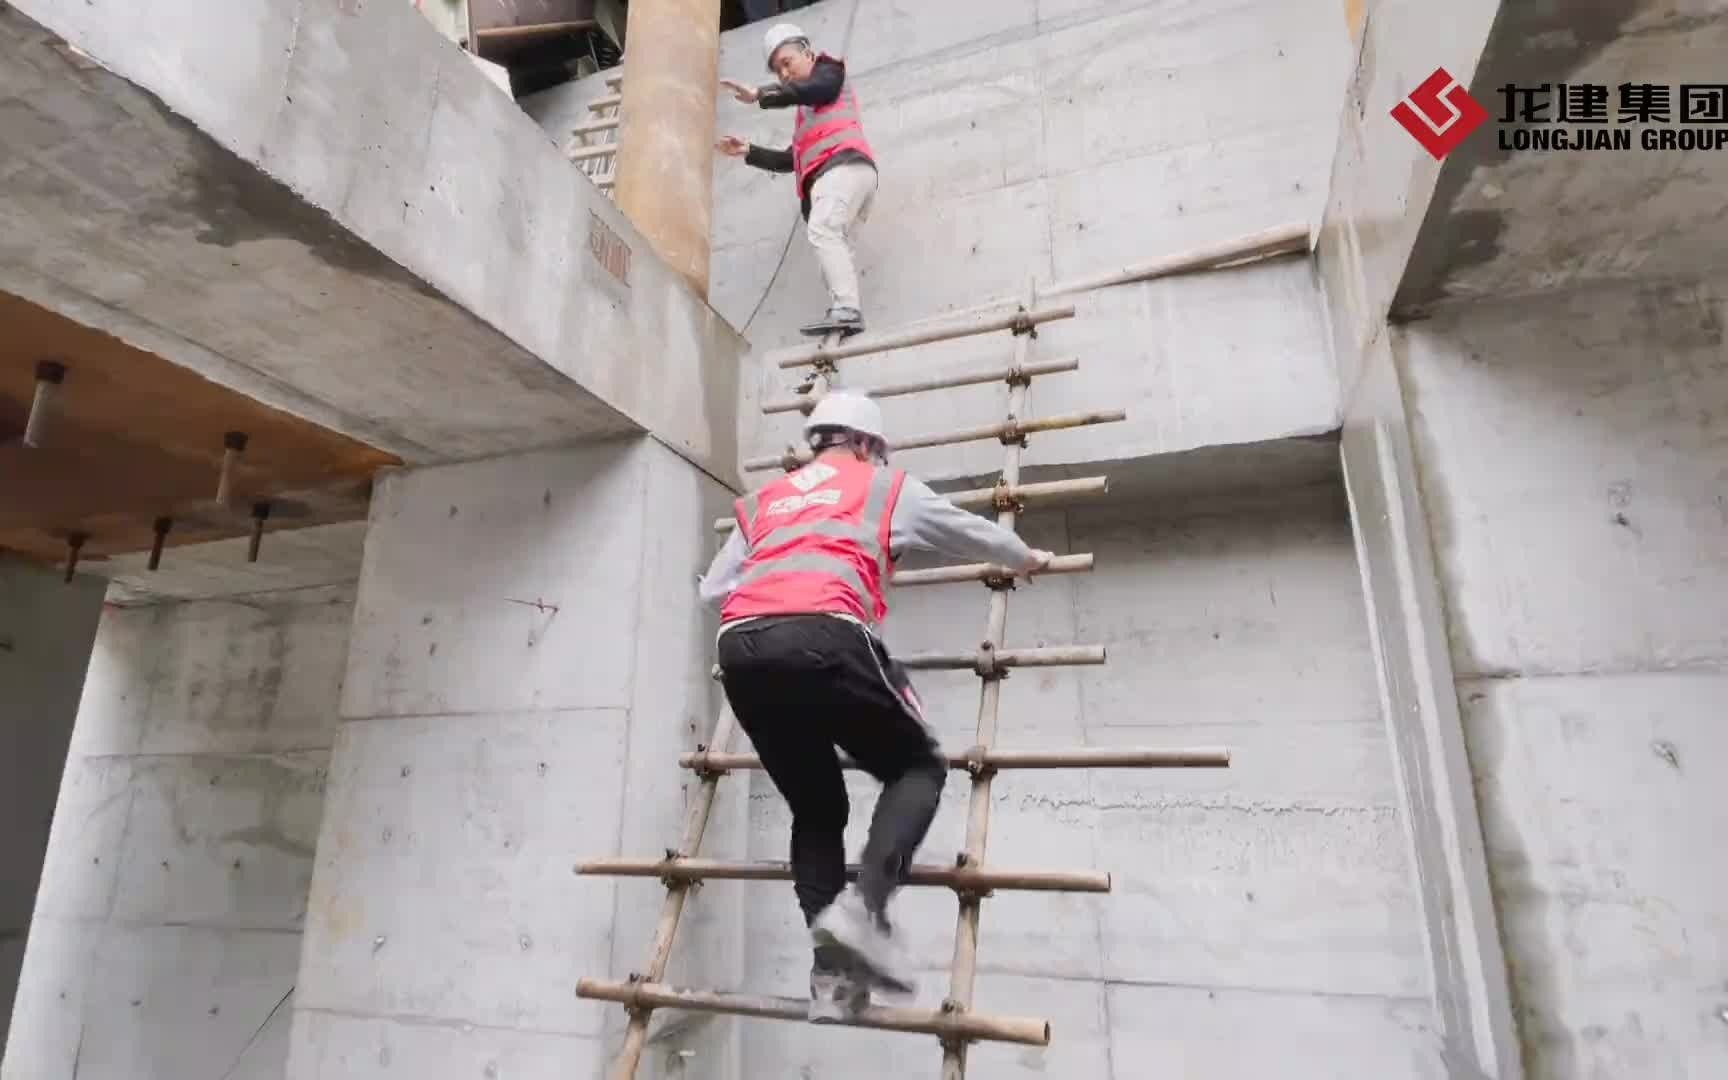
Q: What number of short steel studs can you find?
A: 5